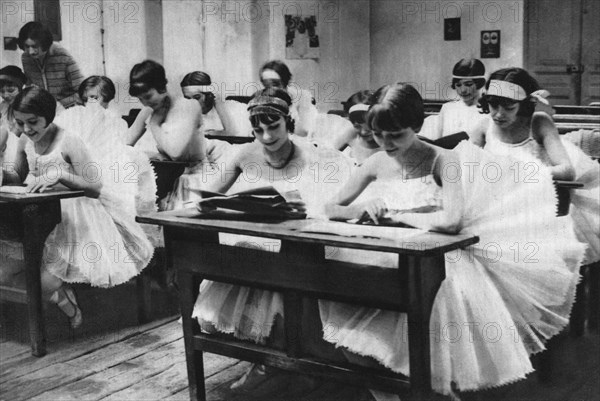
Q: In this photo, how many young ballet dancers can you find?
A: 11